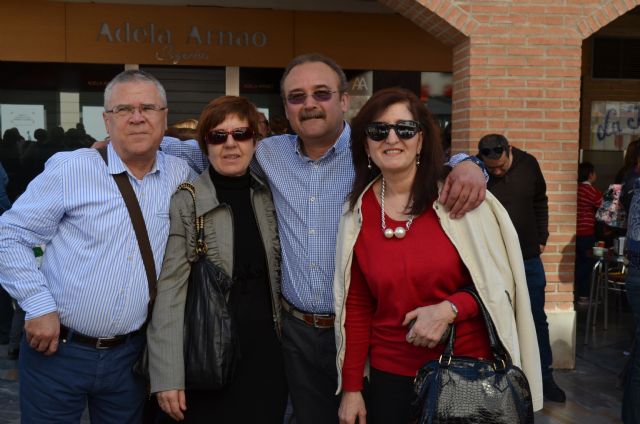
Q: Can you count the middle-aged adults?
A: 4